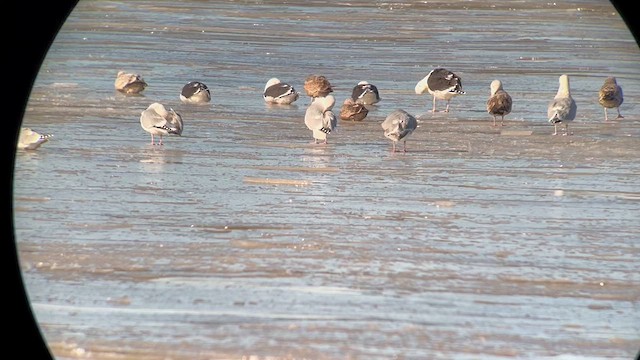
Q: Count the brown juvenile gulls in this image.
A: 5